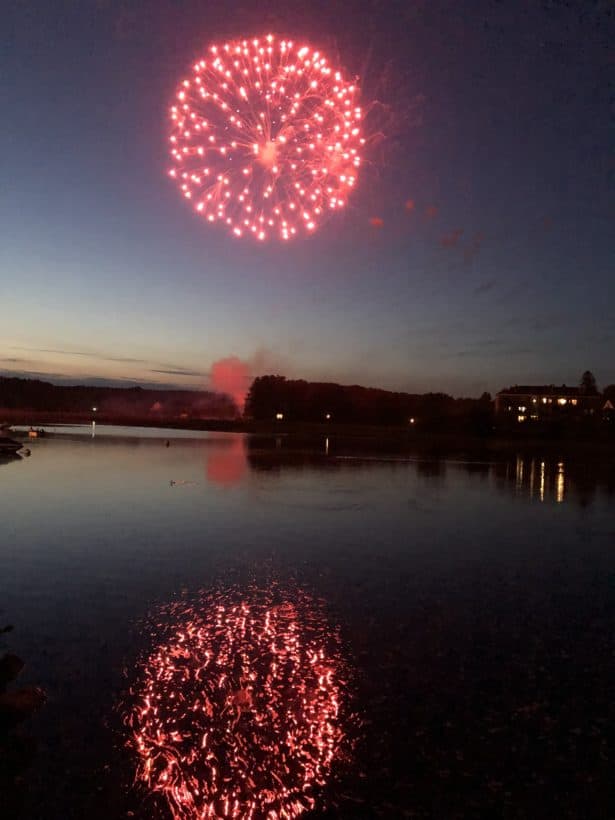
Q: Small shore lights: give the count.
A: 4